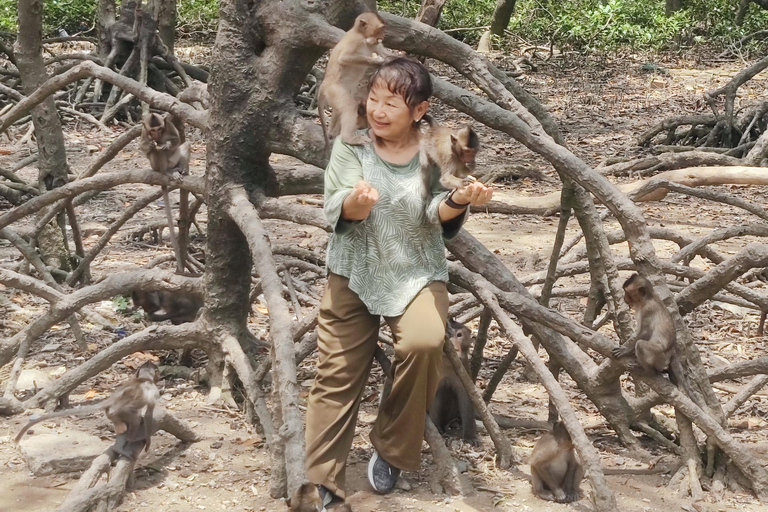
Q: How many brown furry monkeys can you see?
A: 9